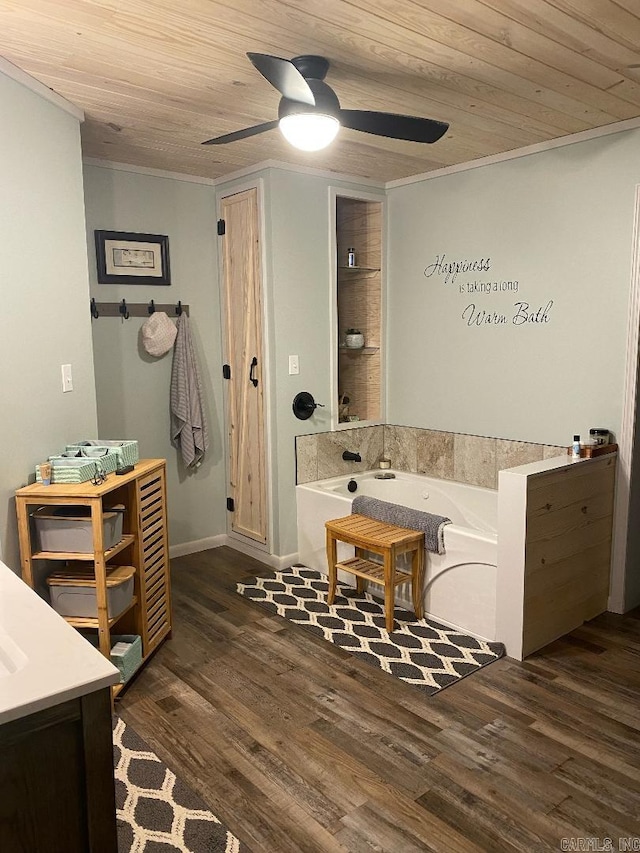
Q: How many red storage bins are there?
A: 0